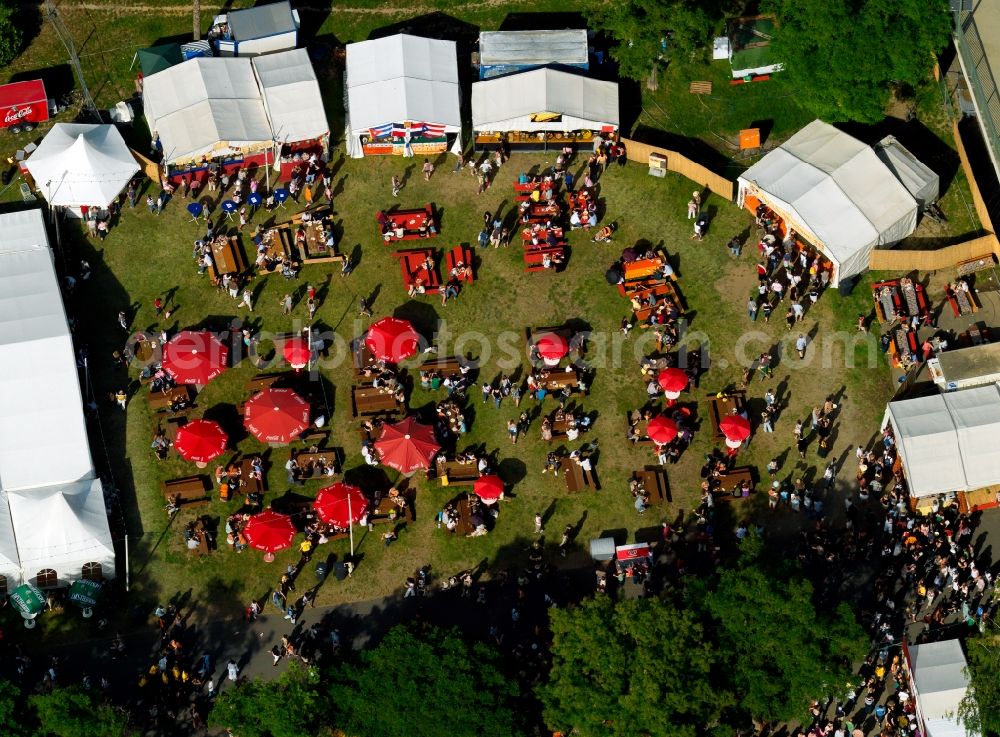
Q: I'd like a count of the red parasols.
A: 13